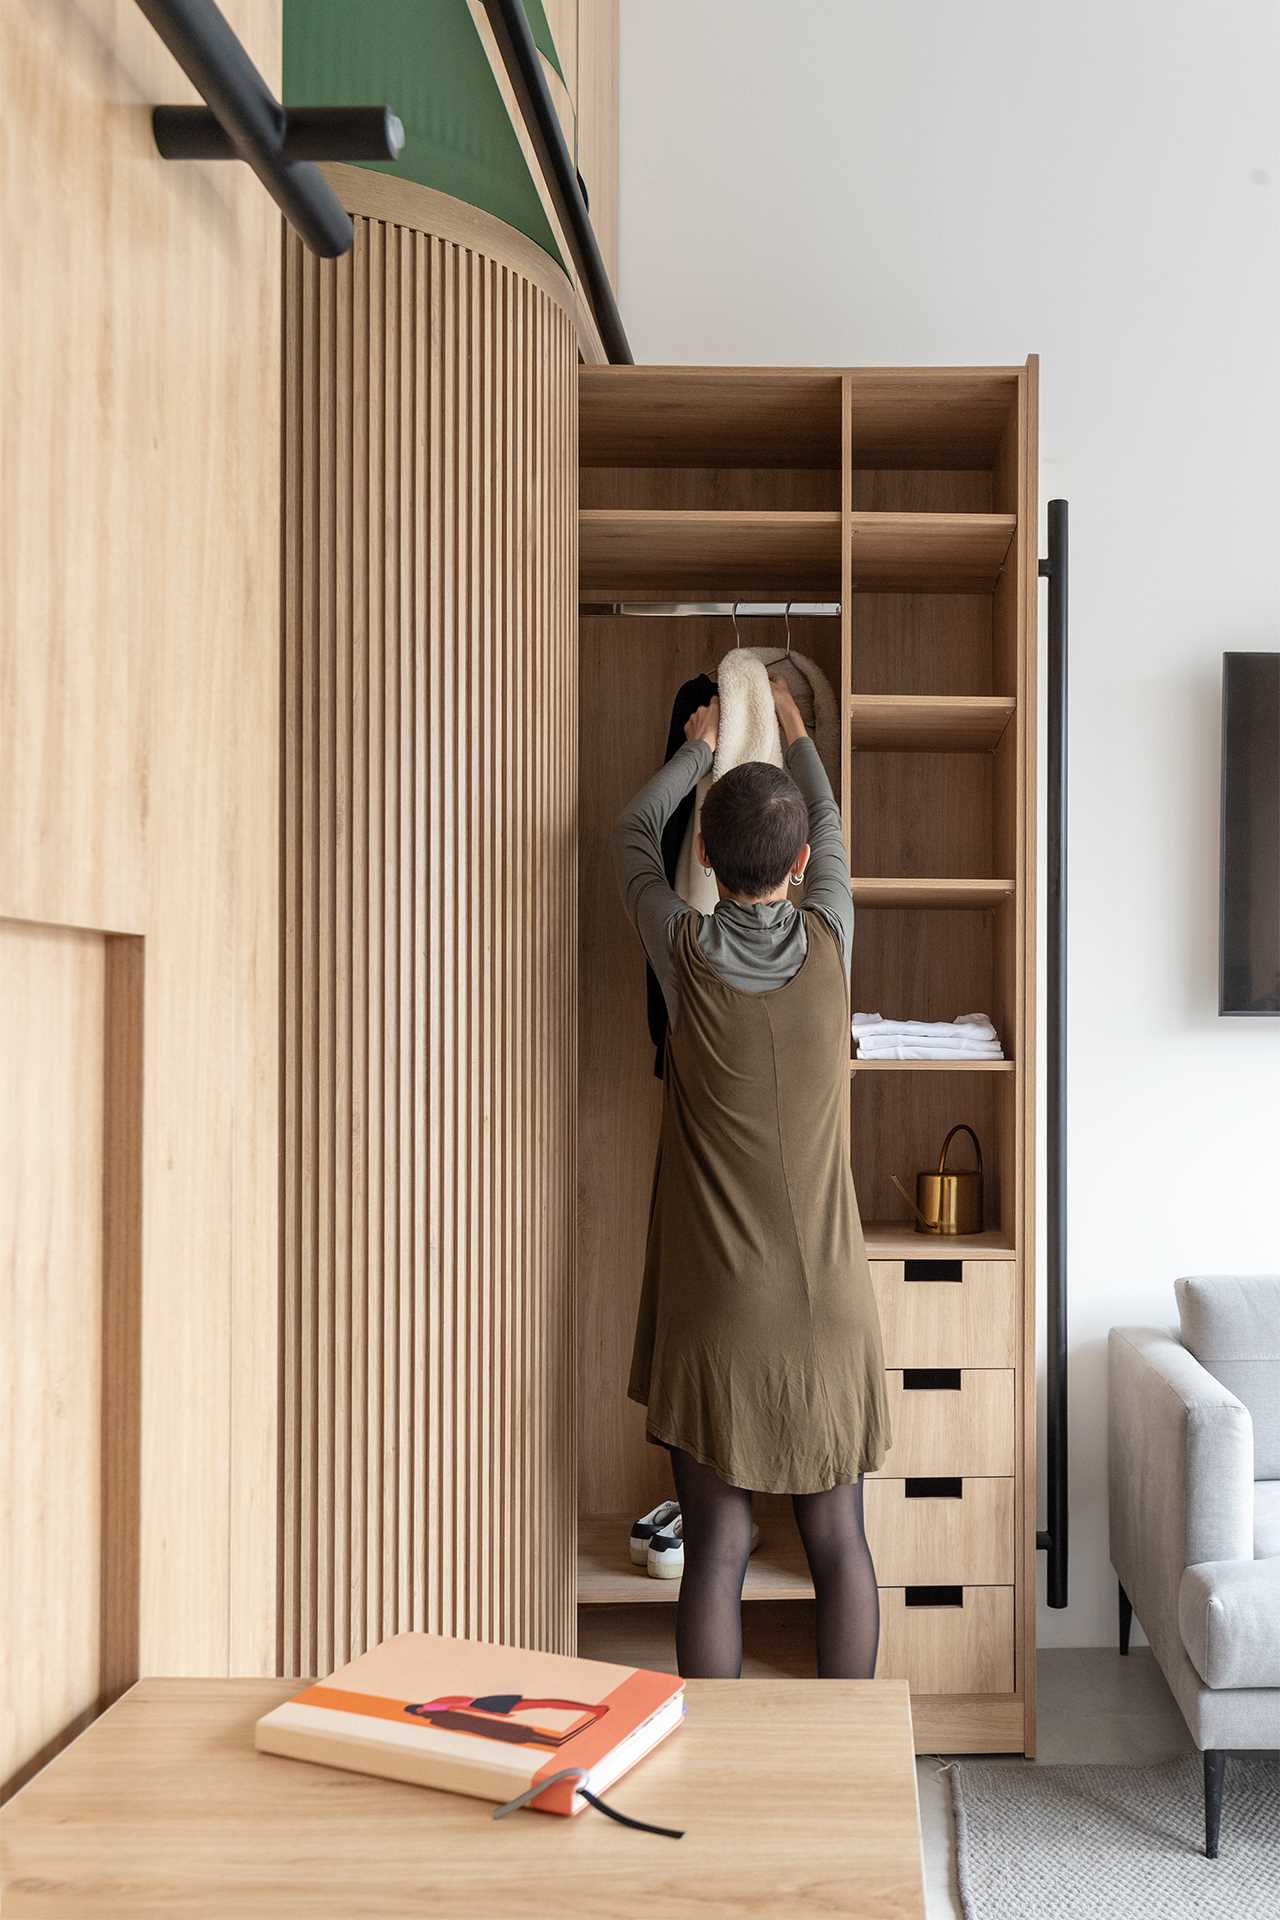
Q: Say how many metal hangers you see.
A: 2